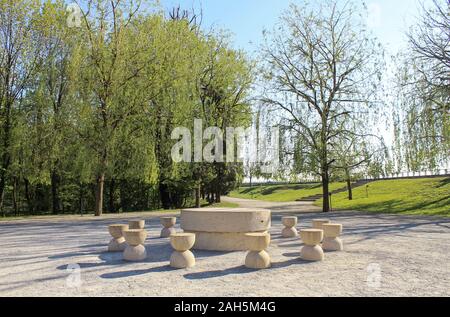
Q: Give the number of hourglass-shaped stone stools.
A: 10